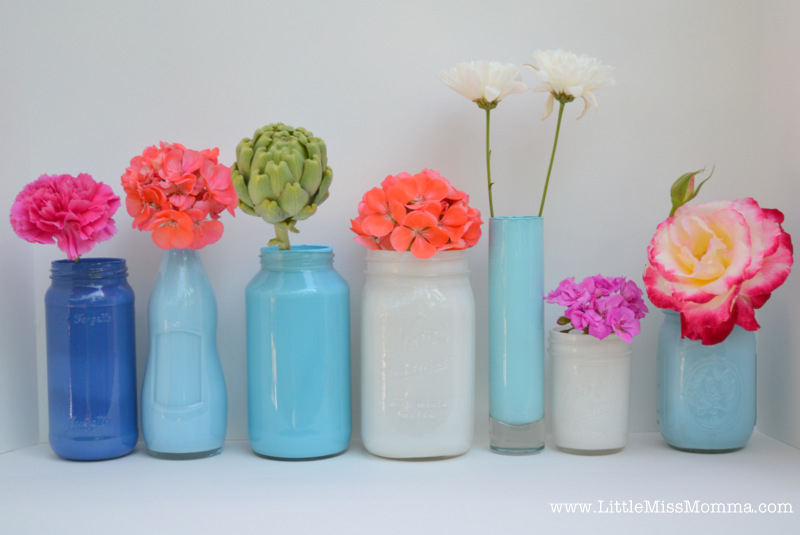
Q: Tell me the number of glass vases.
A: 7